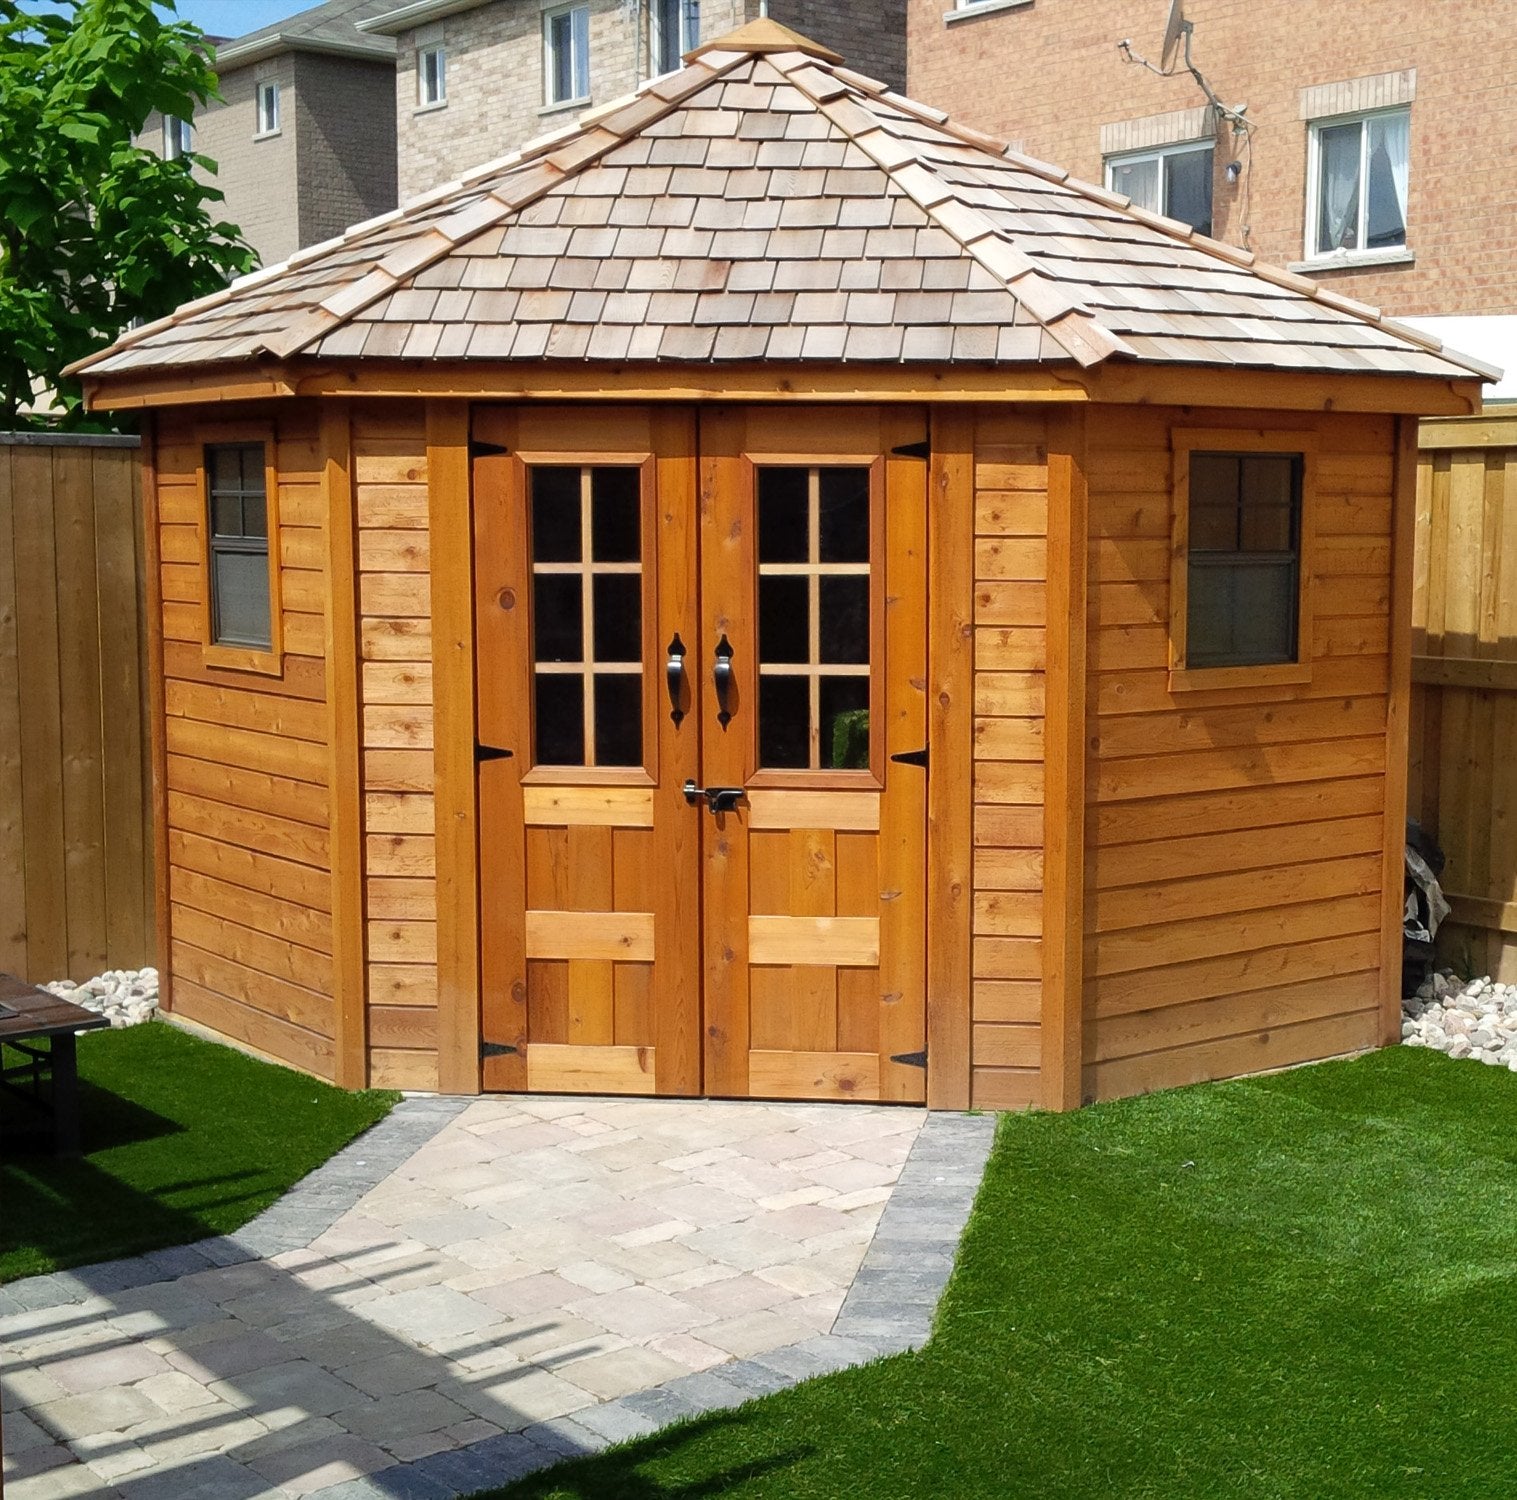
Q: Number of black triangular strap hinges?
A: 6